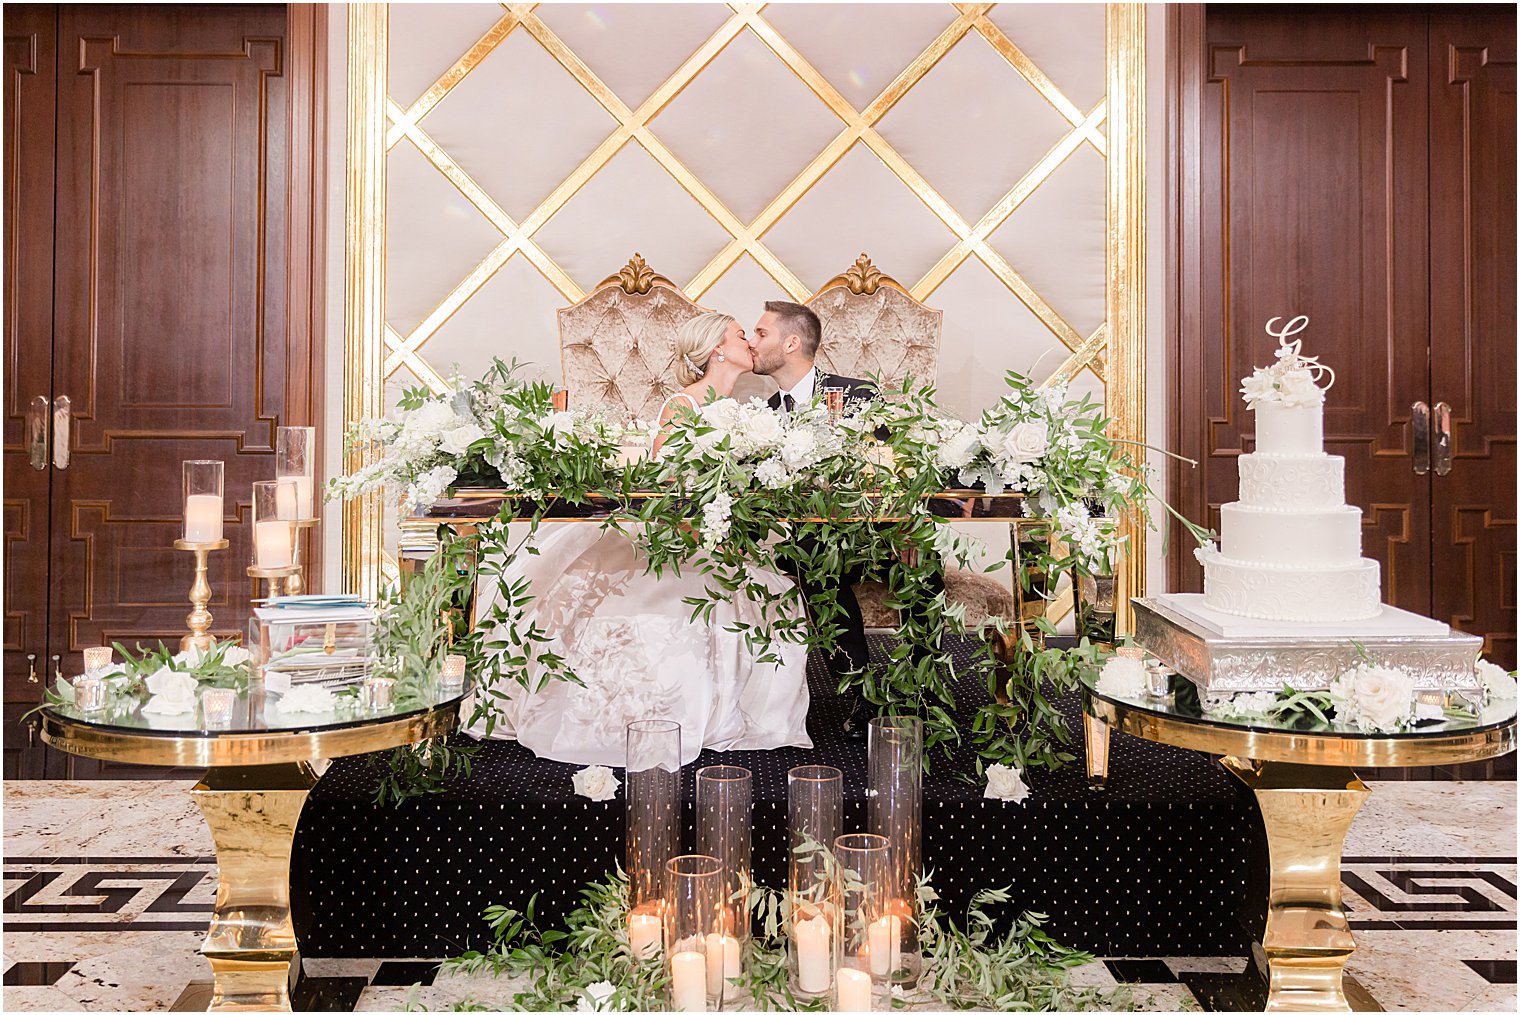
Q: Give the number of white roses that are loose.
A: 2